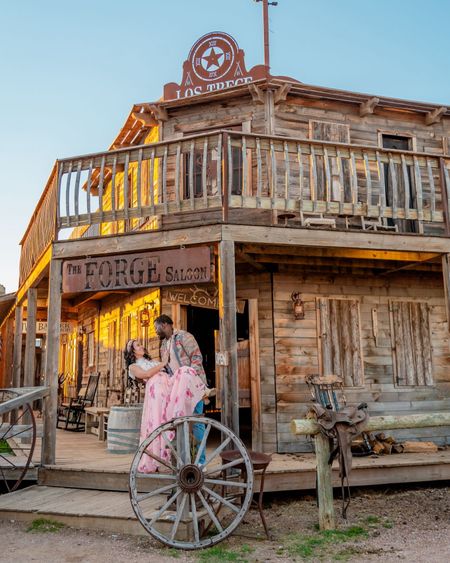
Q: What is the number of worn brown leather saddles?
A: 1